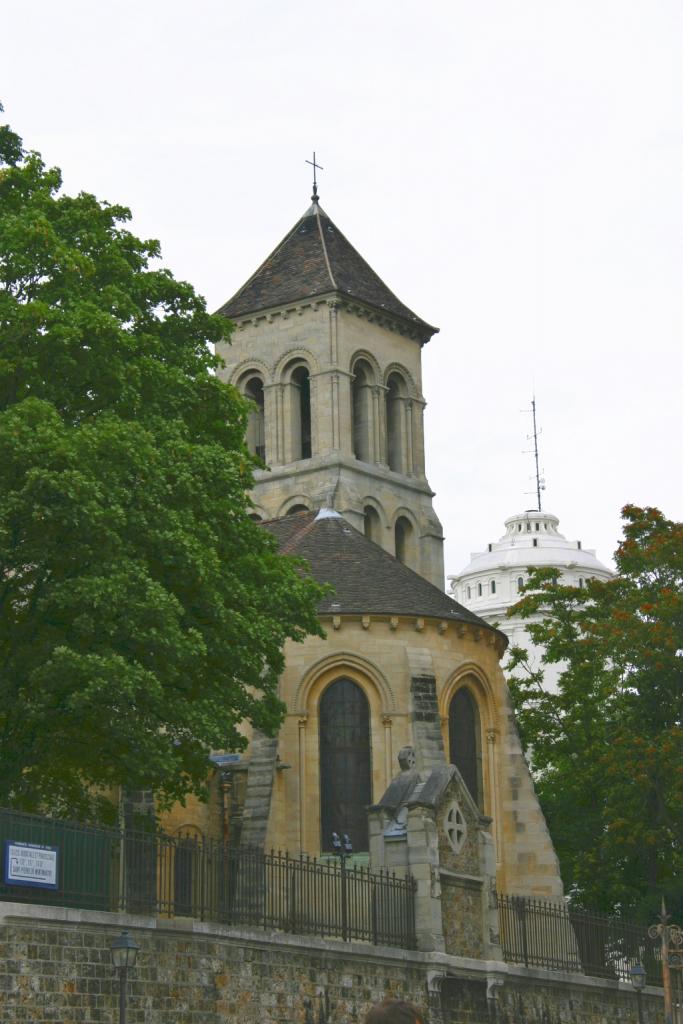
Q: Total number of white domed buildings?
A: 1